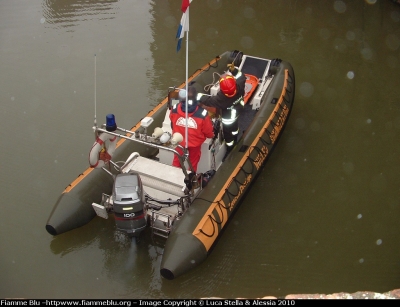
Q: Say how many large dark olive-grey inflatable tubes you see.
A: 2